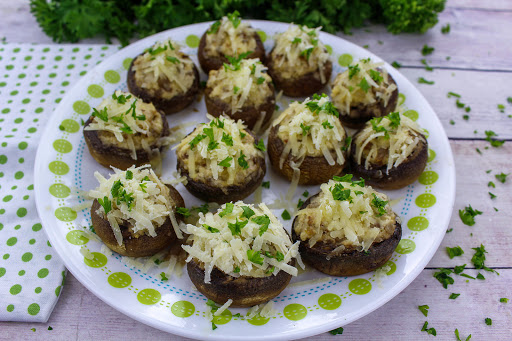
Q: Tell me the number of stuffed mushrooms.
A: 12